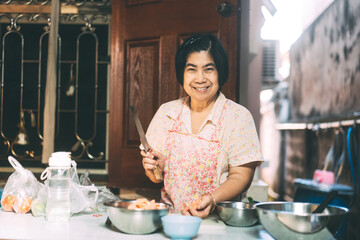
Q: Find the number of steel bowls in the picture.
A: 3